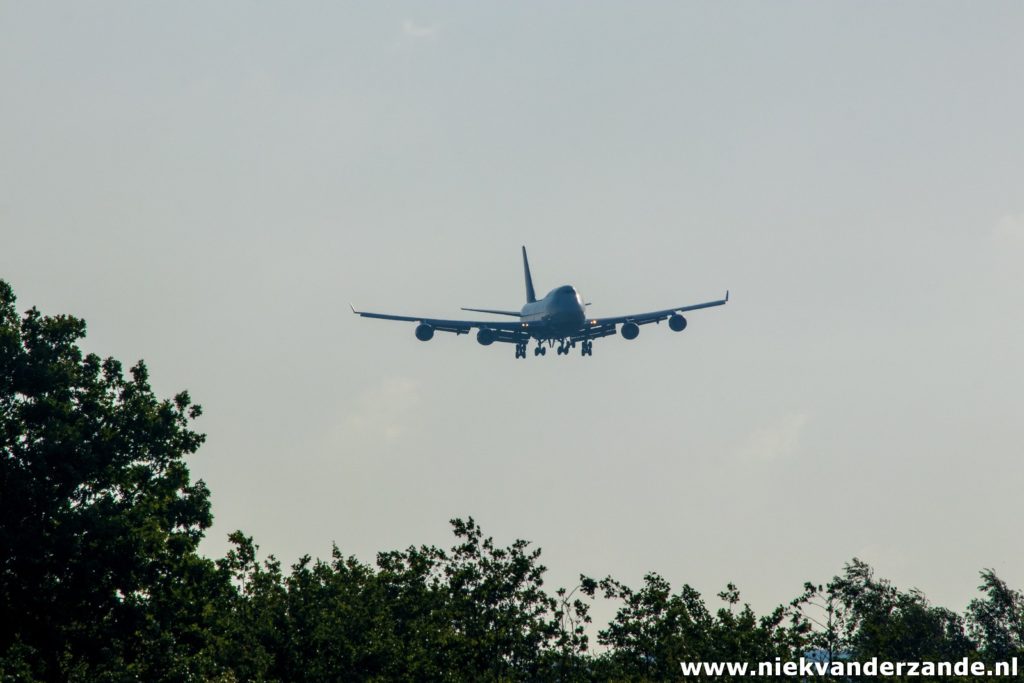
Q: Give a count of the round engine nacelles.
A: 4